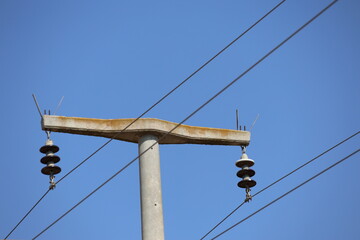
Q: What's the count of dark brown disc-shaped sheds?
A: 6